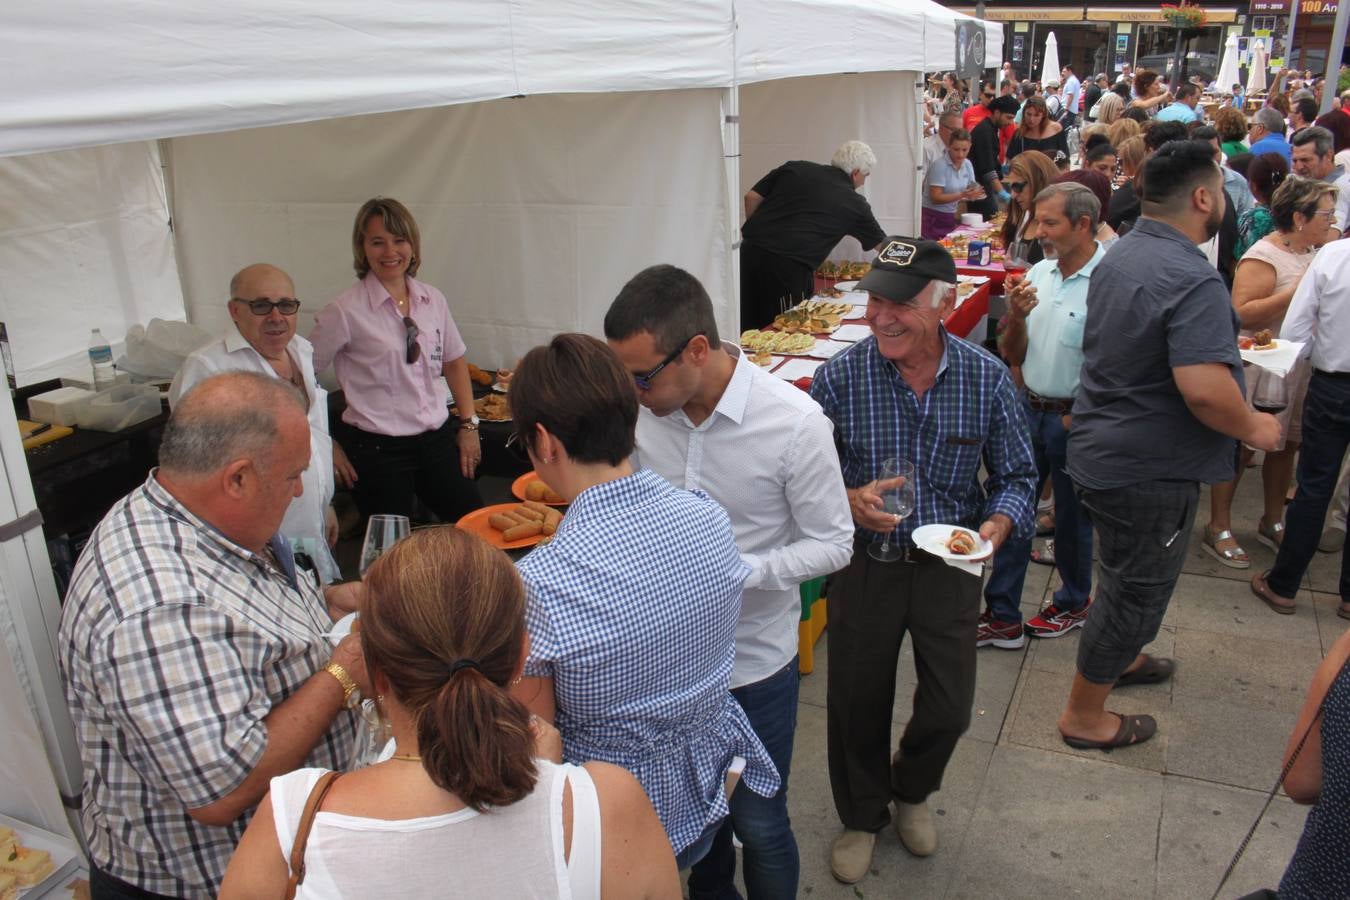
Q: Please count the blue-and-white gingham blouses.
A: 1